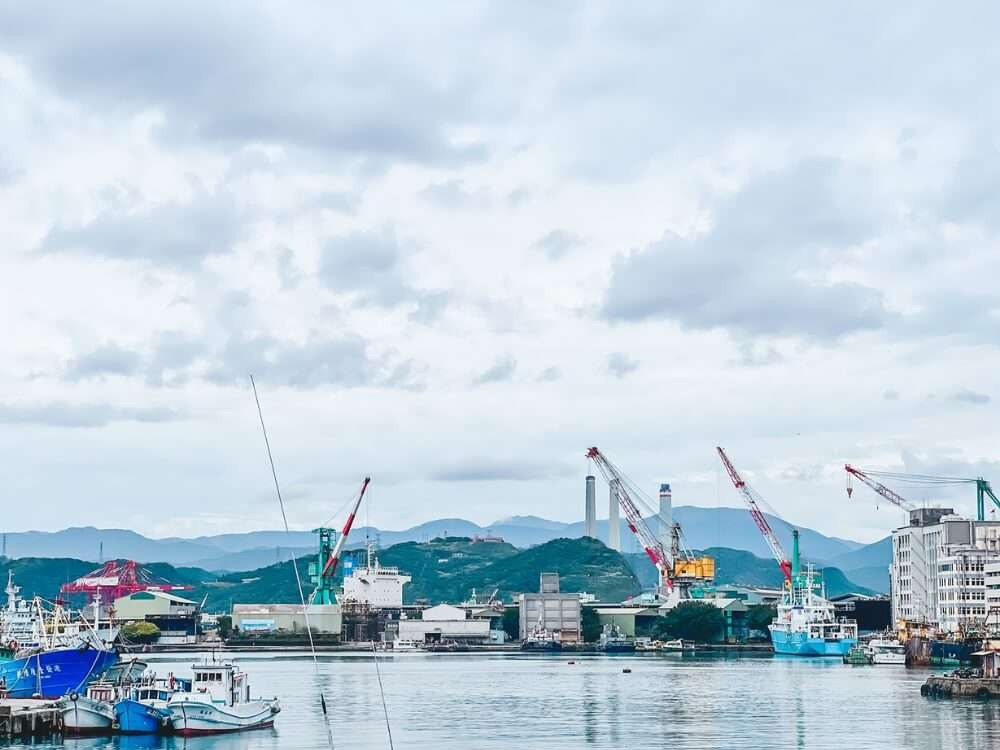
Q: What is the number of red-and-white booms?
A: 4